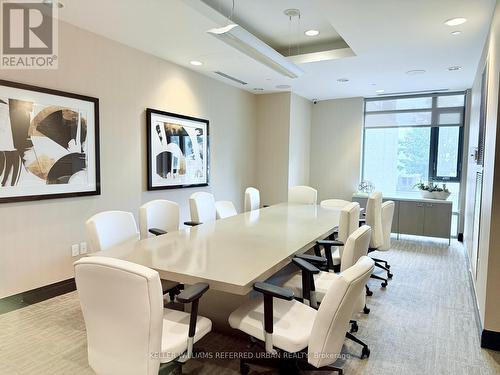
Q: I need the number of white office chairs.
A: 13